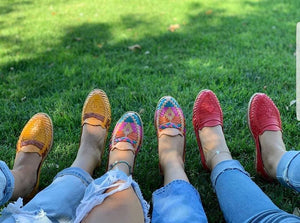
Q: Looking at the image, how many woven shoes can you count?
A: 6